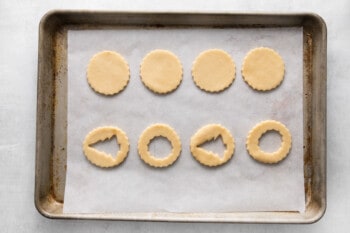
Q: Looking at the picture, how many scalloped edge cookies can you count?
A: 8